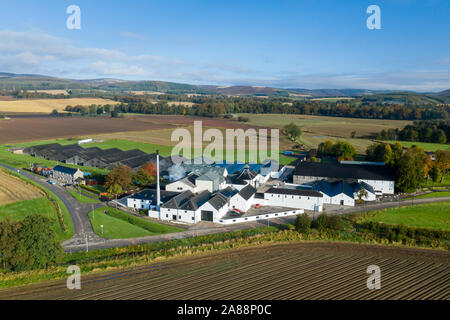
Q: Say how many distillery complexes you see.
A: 1